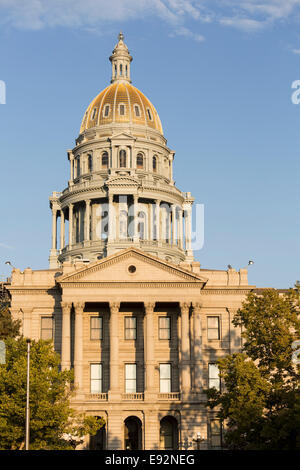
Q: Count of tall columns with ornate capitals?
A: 6